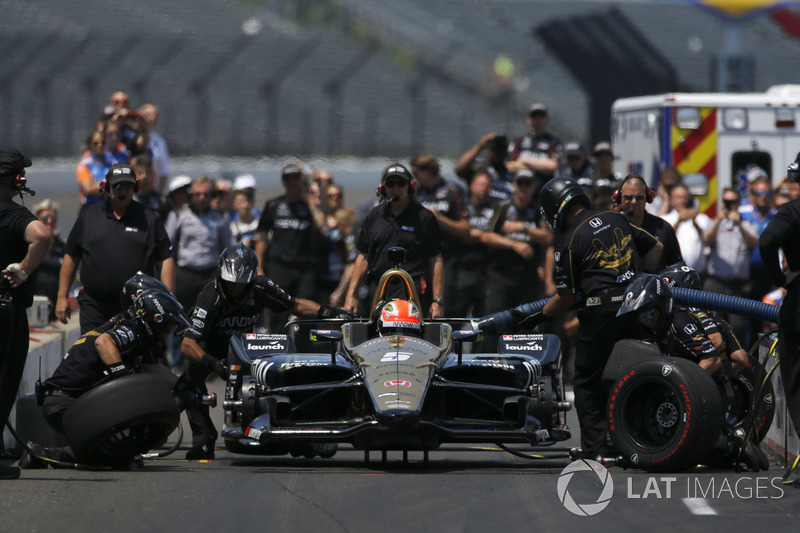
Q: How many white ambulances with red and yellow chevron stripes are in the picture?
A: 1